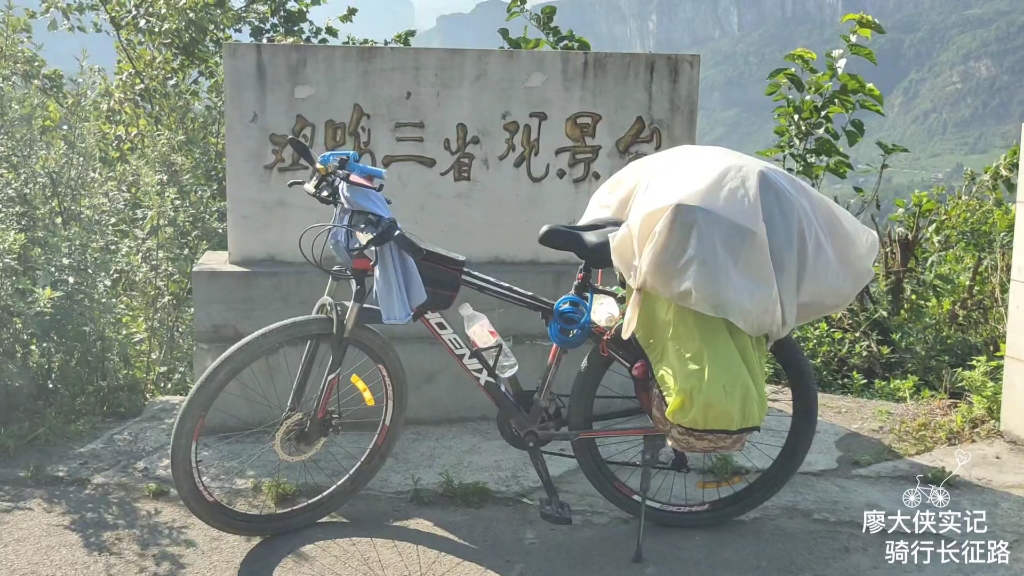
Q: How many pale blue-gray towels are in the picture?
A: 1